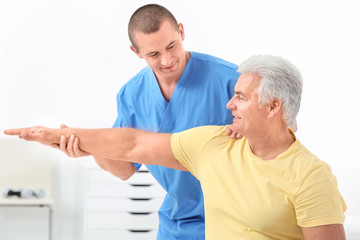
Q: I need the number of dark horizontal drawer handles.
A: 5